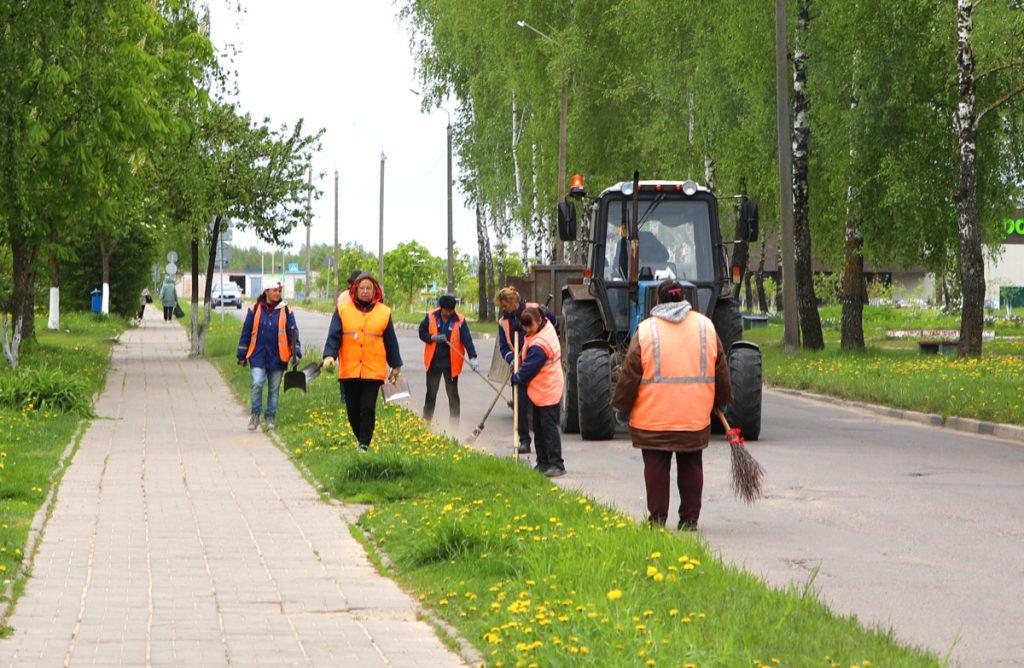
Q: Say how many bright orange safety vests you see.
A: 7